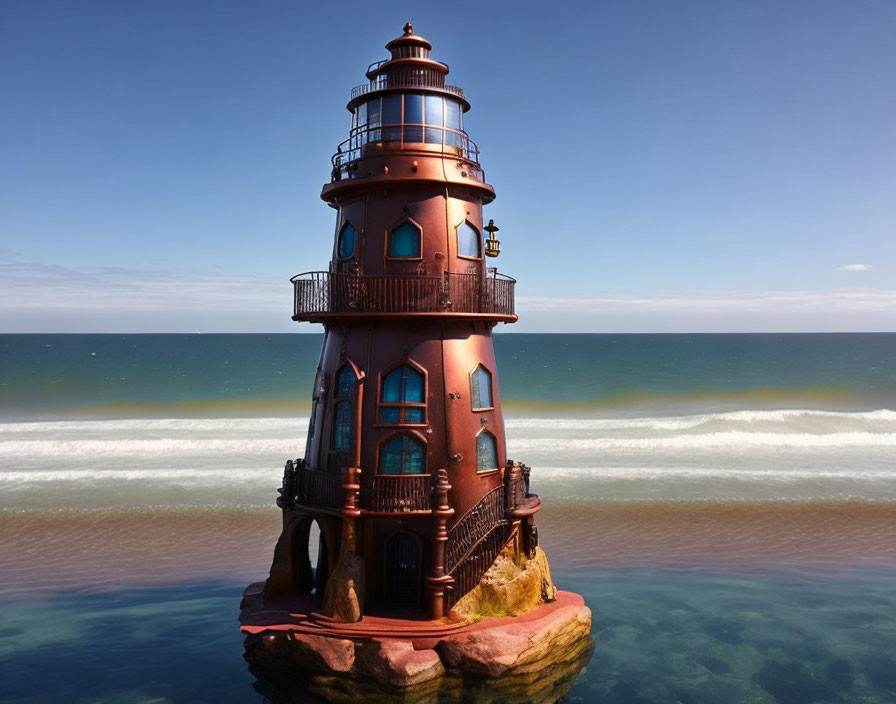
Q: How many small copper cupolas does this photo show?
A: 1